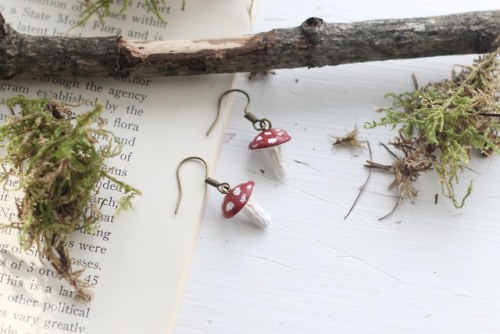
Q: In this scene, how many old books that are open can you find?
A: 1